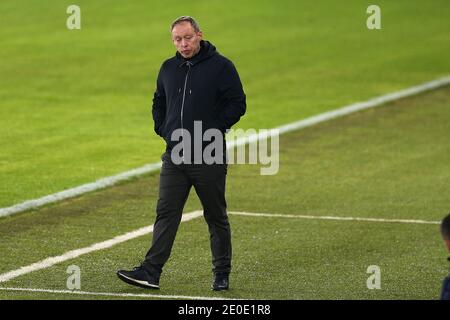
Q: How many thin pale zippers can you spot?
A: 1